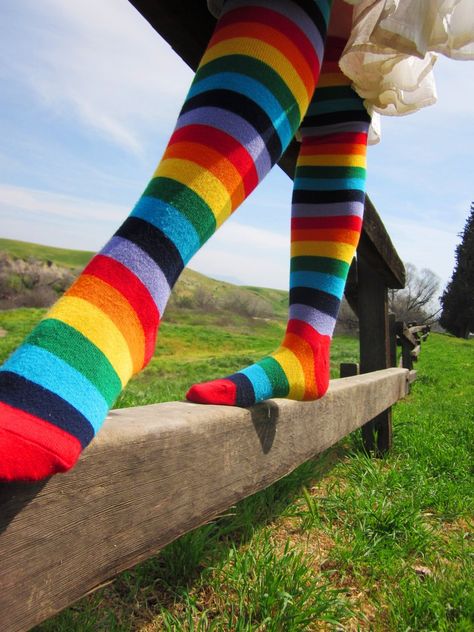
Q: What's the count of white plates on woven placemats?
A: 0